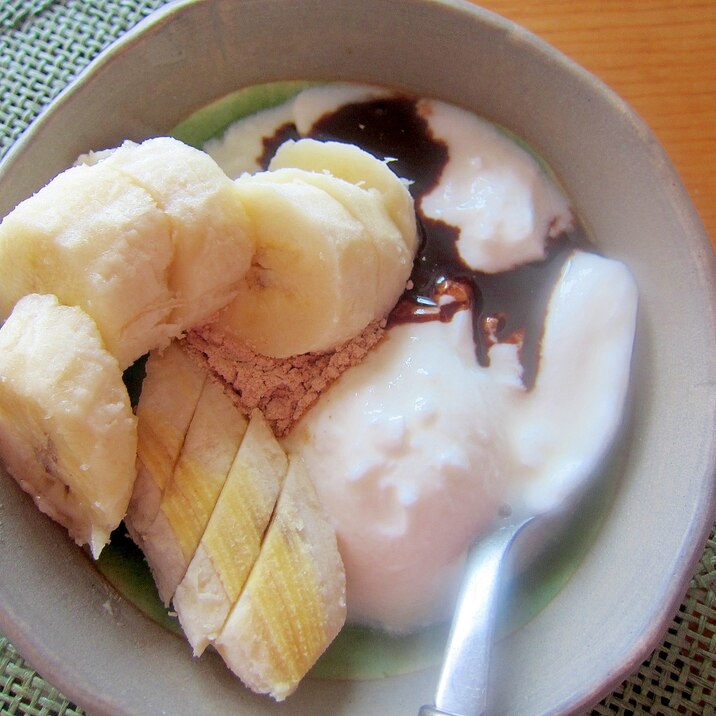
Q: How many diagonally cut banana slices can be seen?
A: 4